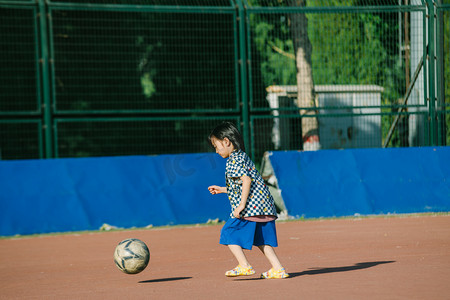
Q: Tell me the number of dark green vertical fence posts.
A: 3